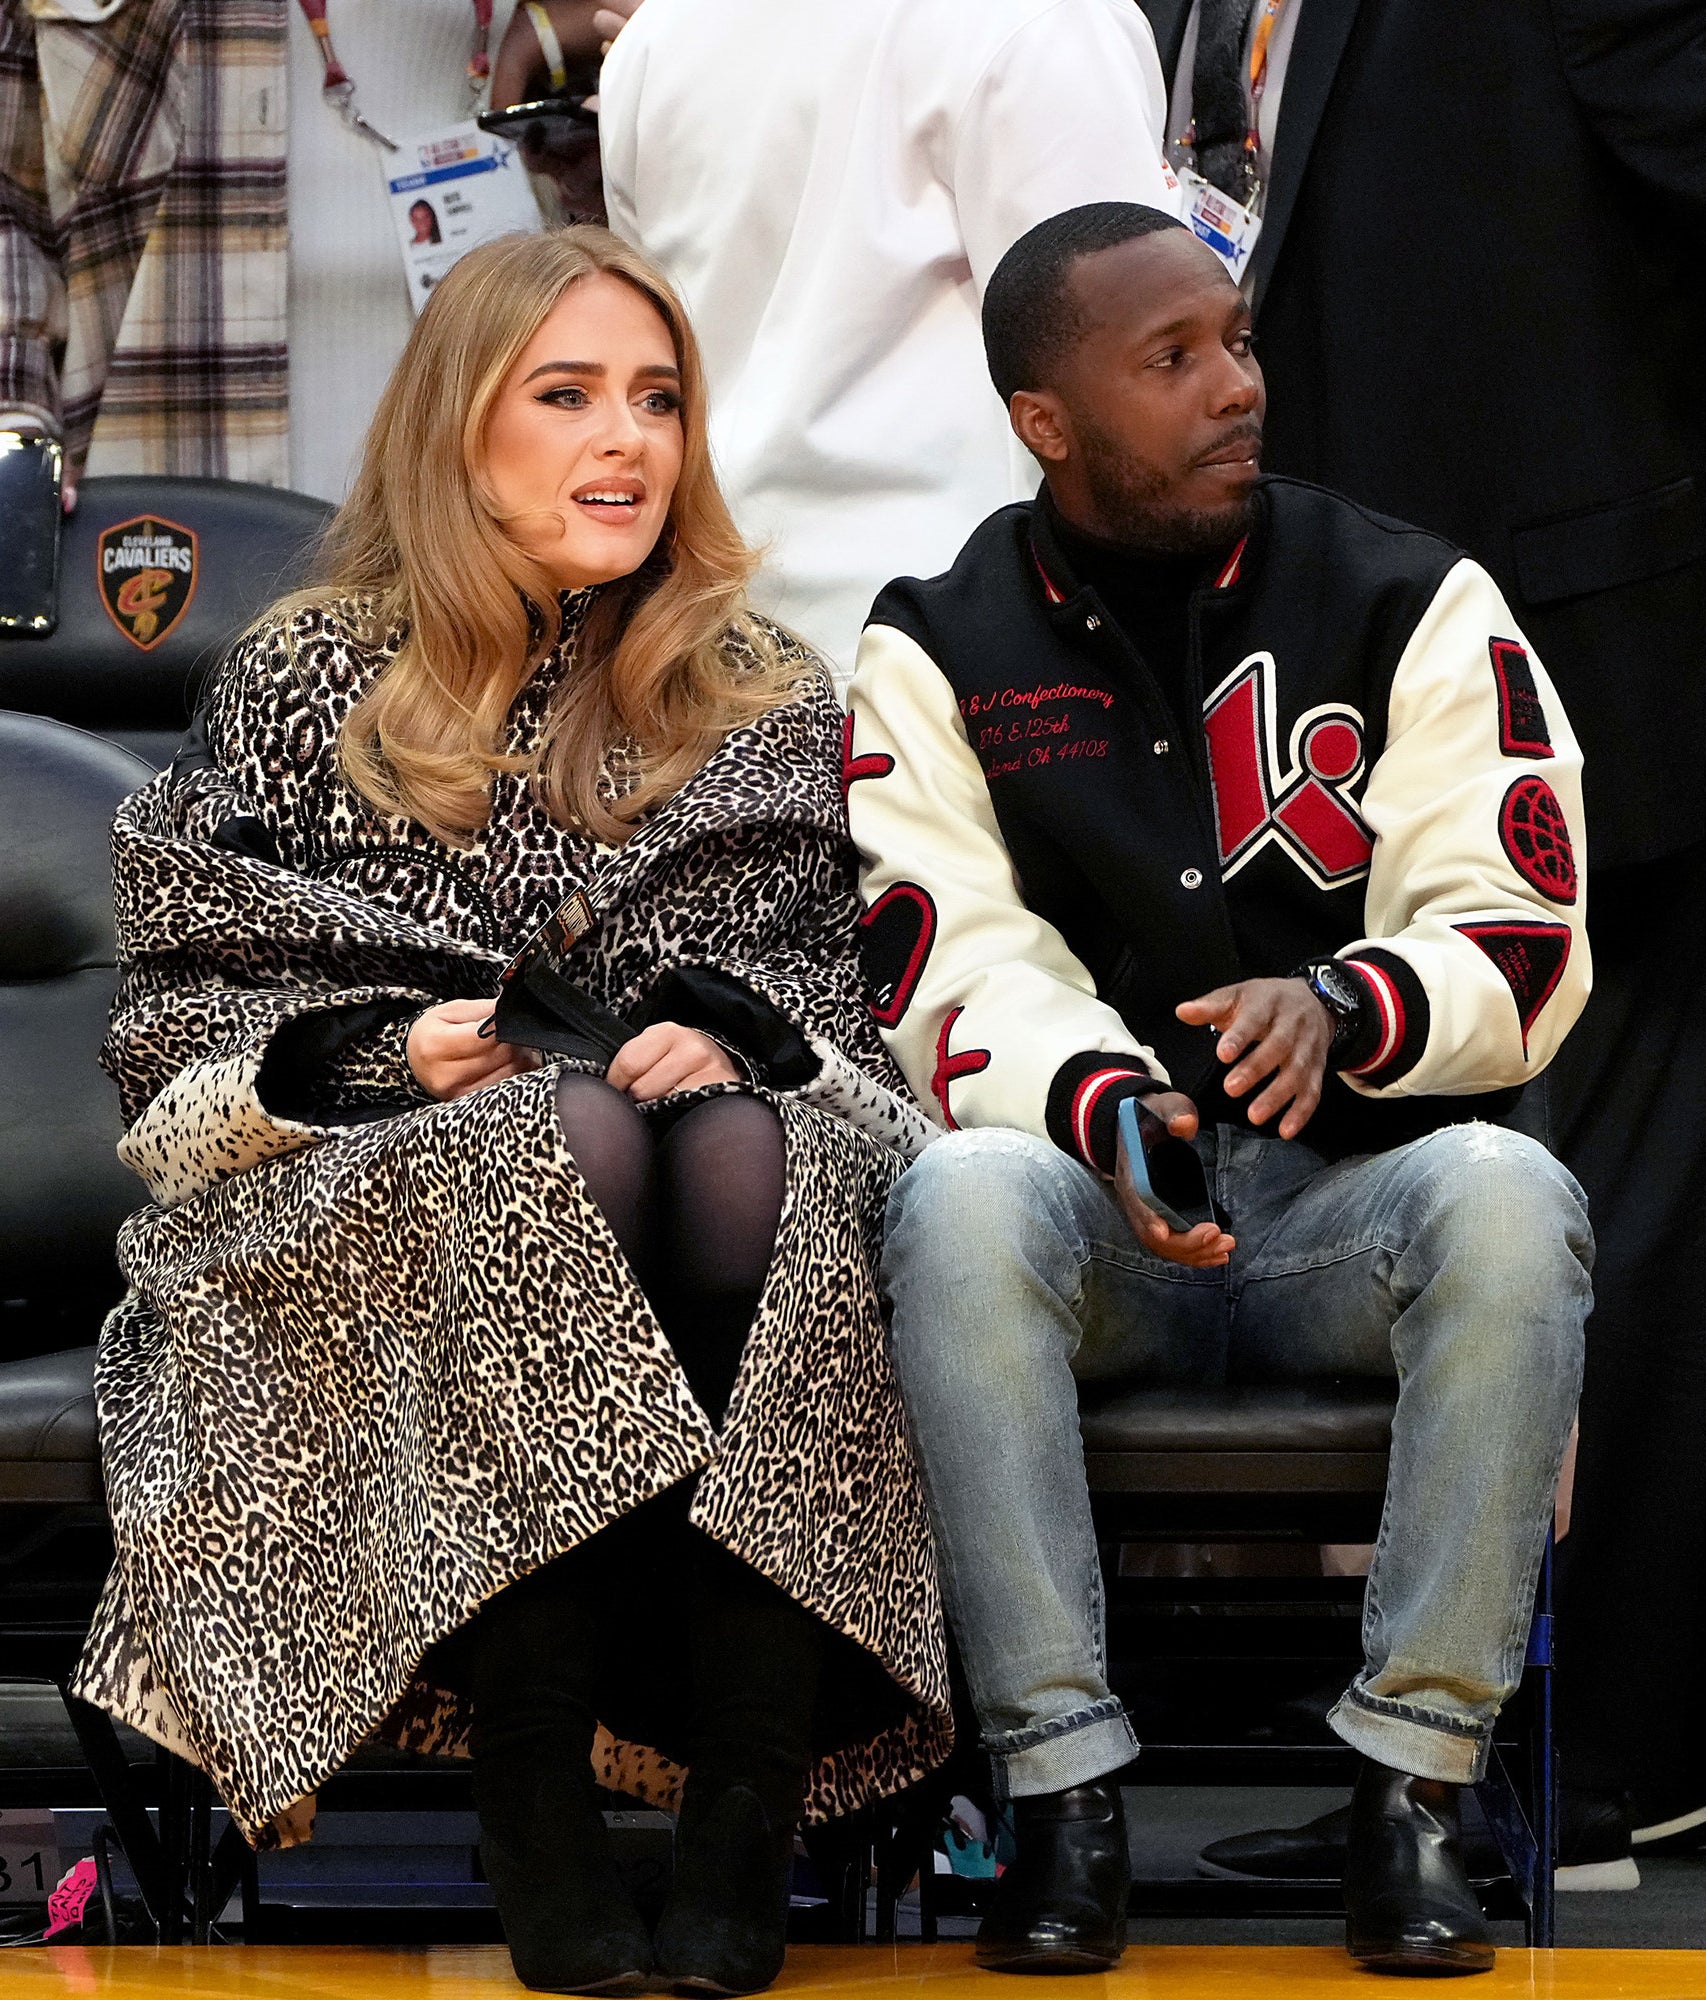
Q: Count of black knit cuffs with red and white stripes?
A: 2